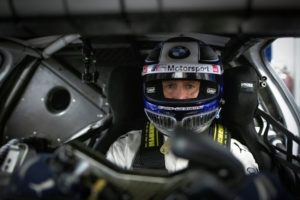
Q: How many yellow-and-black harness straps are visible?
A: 2